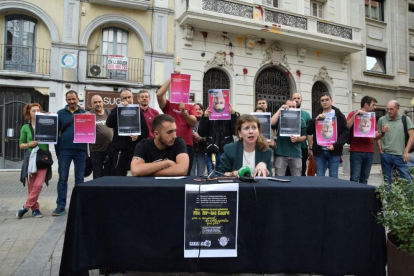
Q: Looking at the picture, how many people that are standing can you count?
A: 15